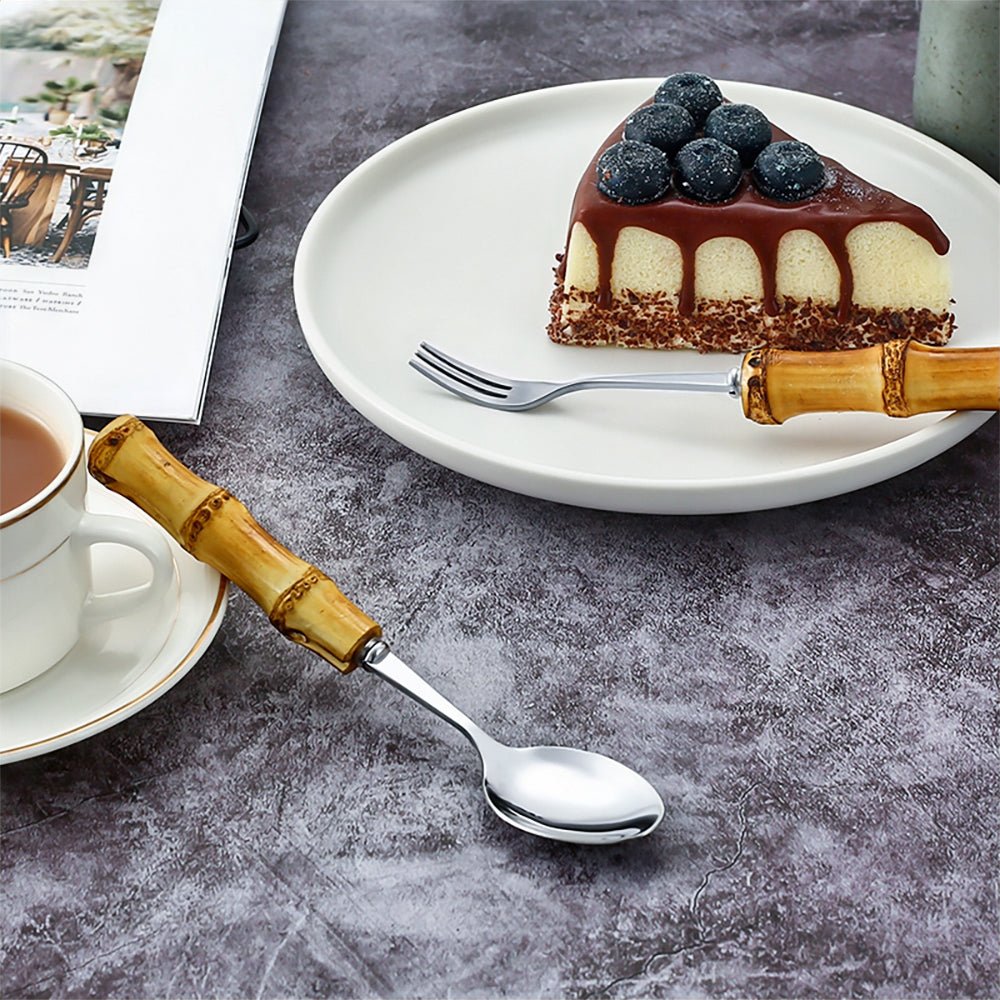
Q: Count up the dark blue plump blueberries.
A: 6